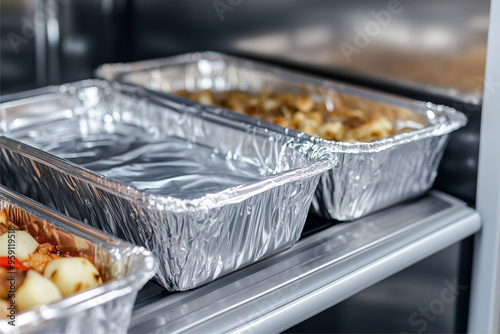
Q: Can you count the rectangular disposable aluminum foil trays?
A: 3